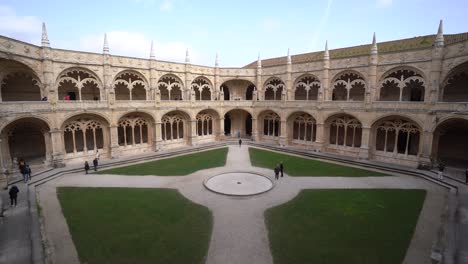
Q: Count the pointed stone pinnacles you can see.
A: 10